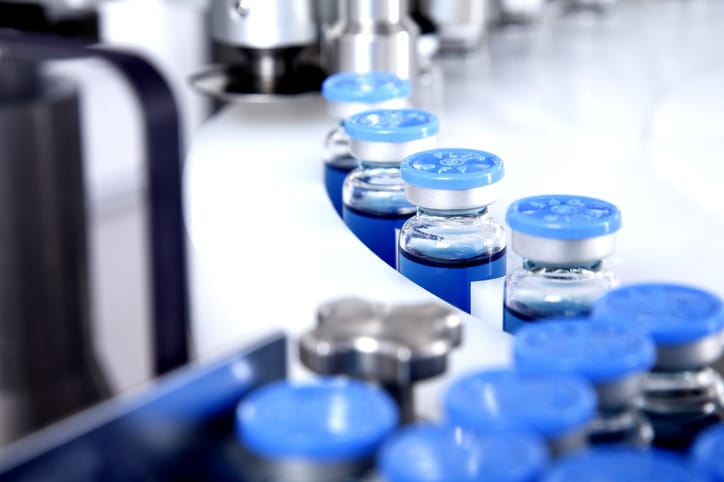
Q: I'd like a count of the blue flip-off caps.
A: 11